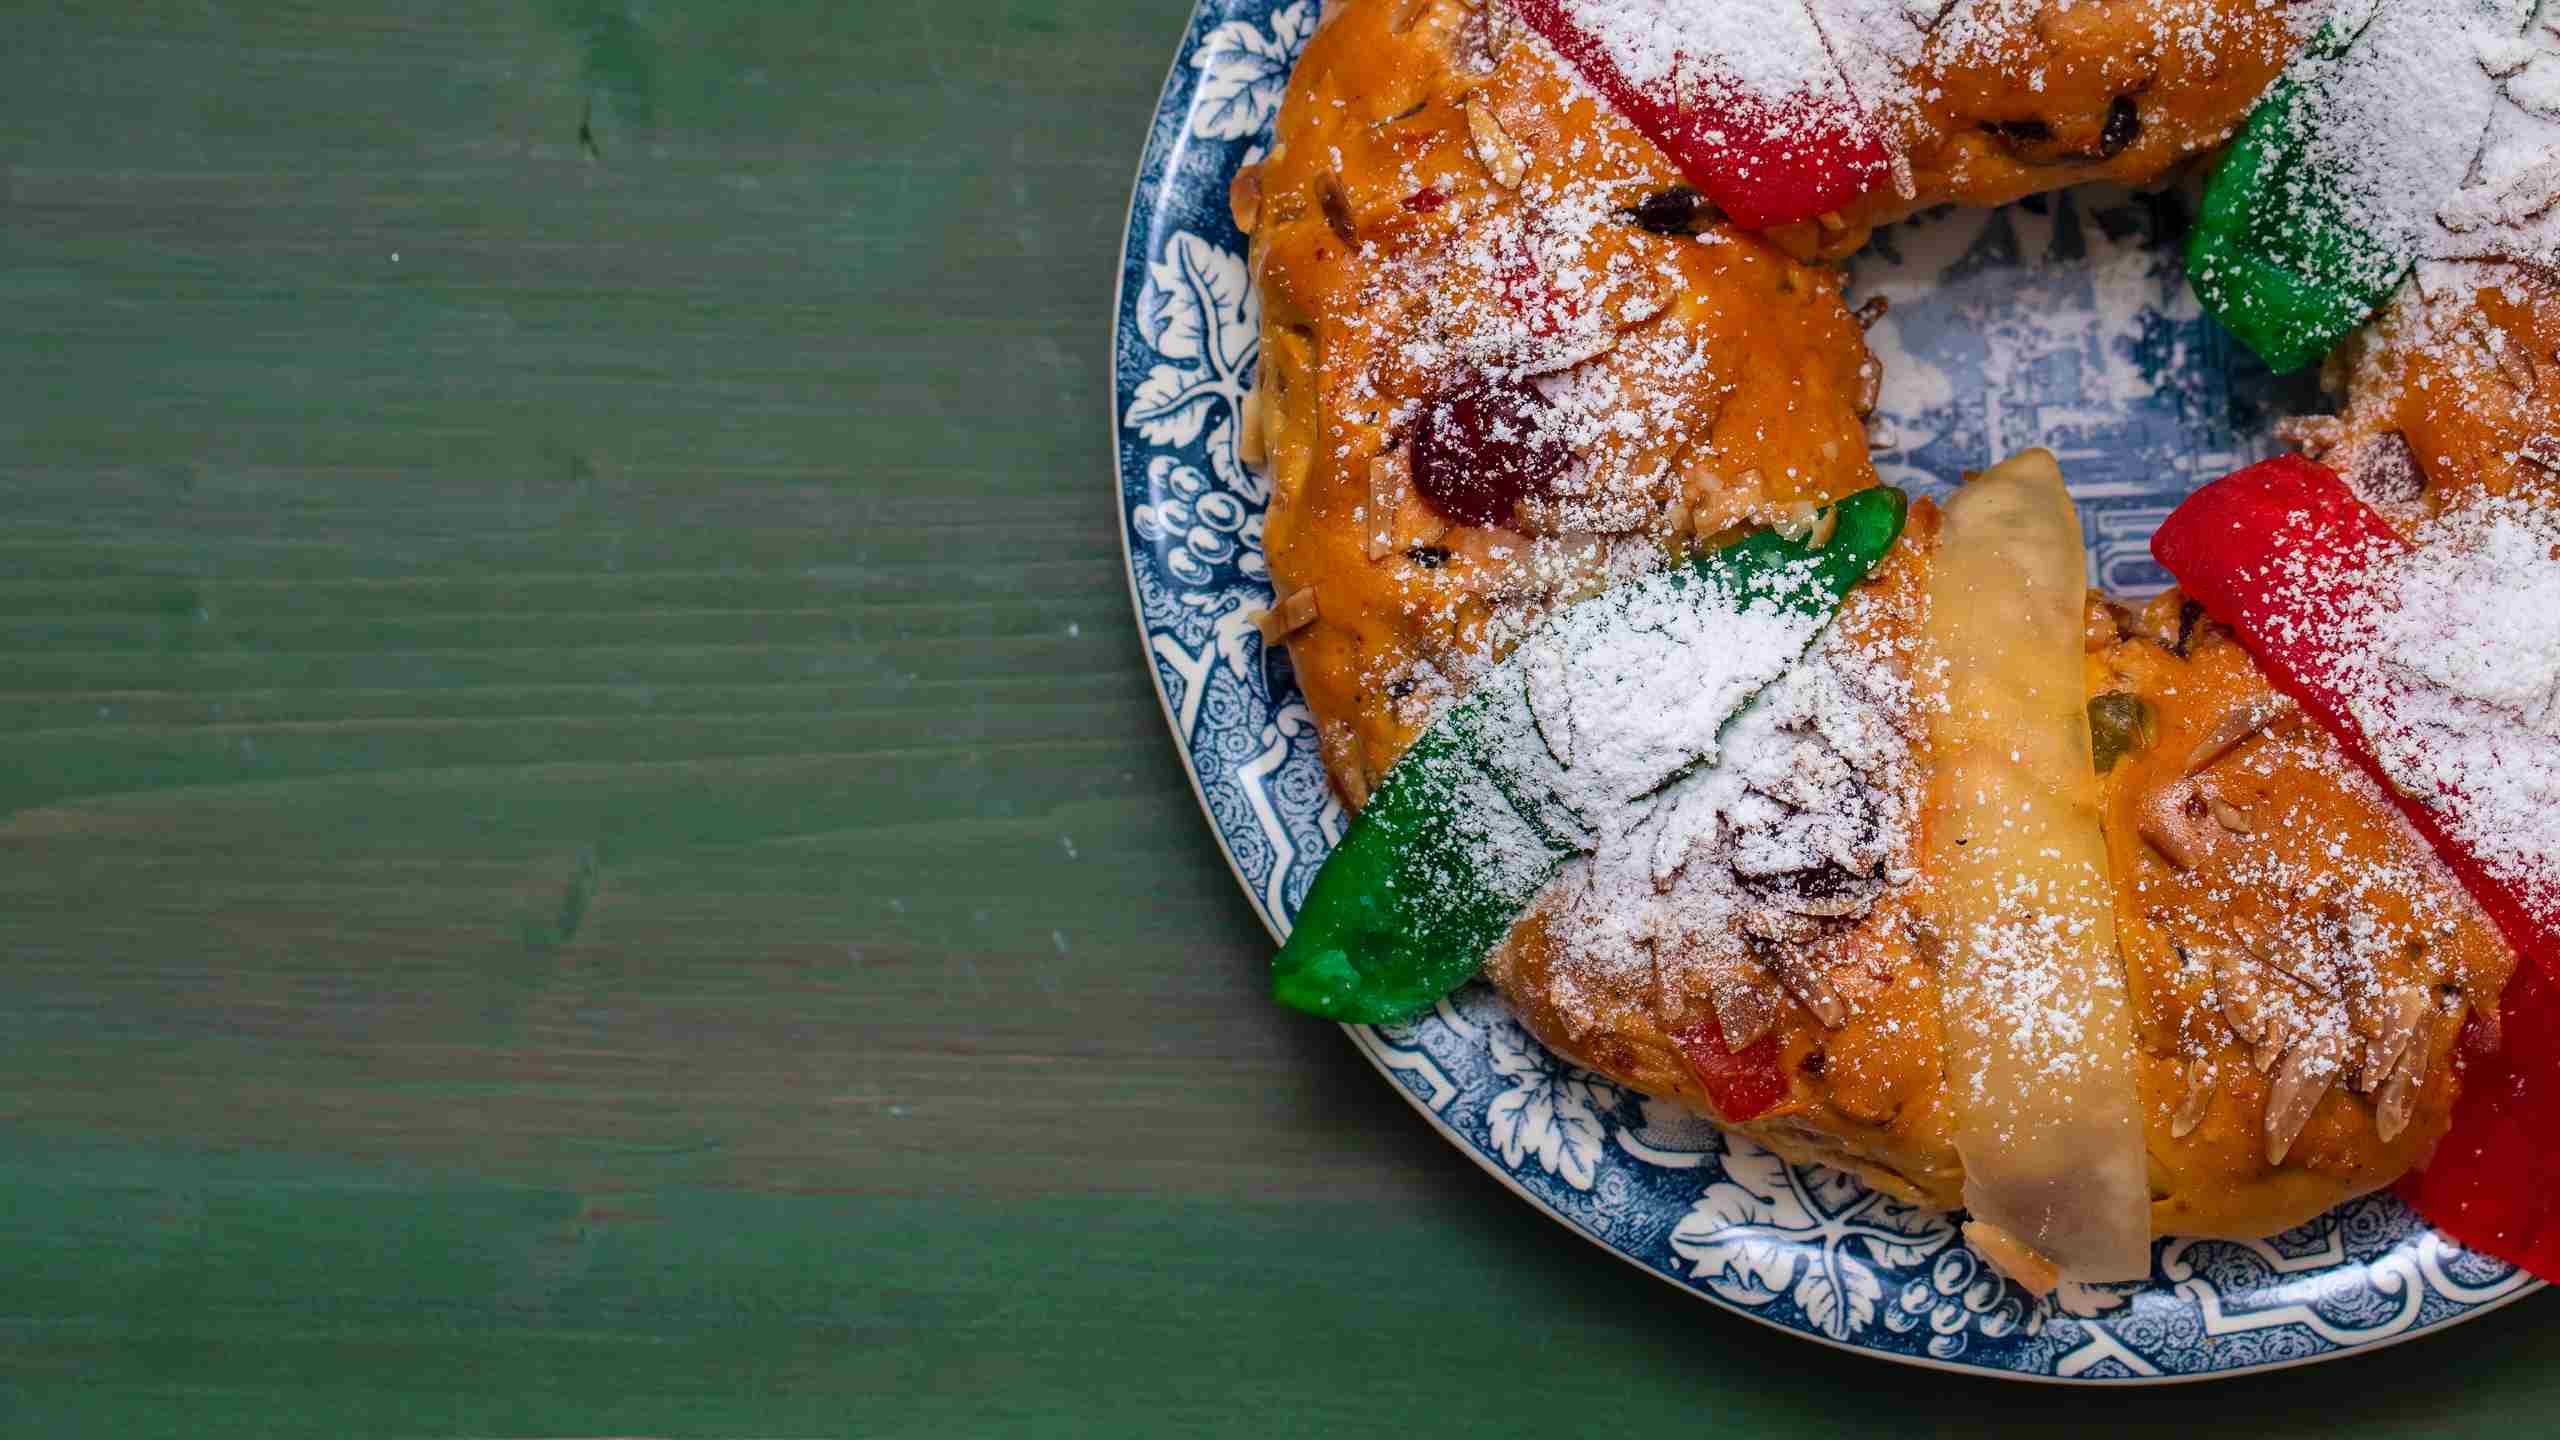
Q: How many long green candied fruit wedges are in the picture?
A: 2